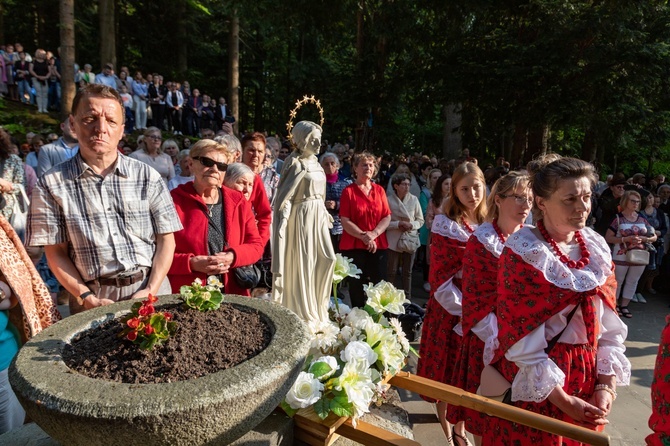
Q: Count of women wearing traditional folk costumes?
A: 3